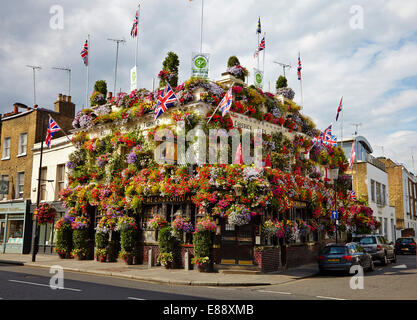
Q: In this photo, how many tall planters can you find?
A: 6